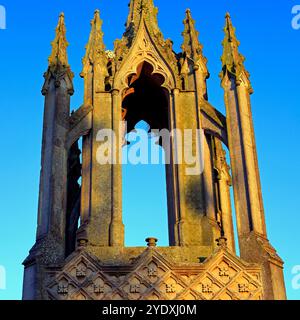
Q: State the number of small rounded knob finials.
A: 3